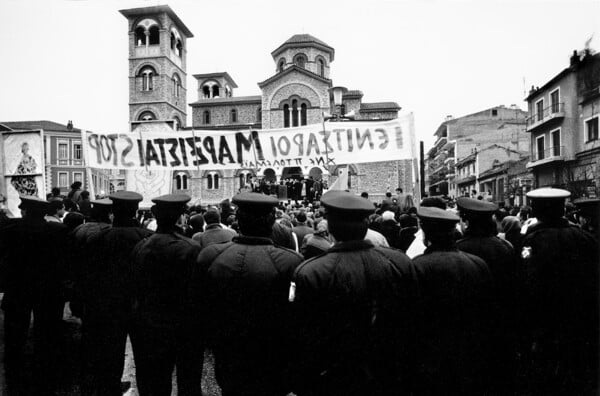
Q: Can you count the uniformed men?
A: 10